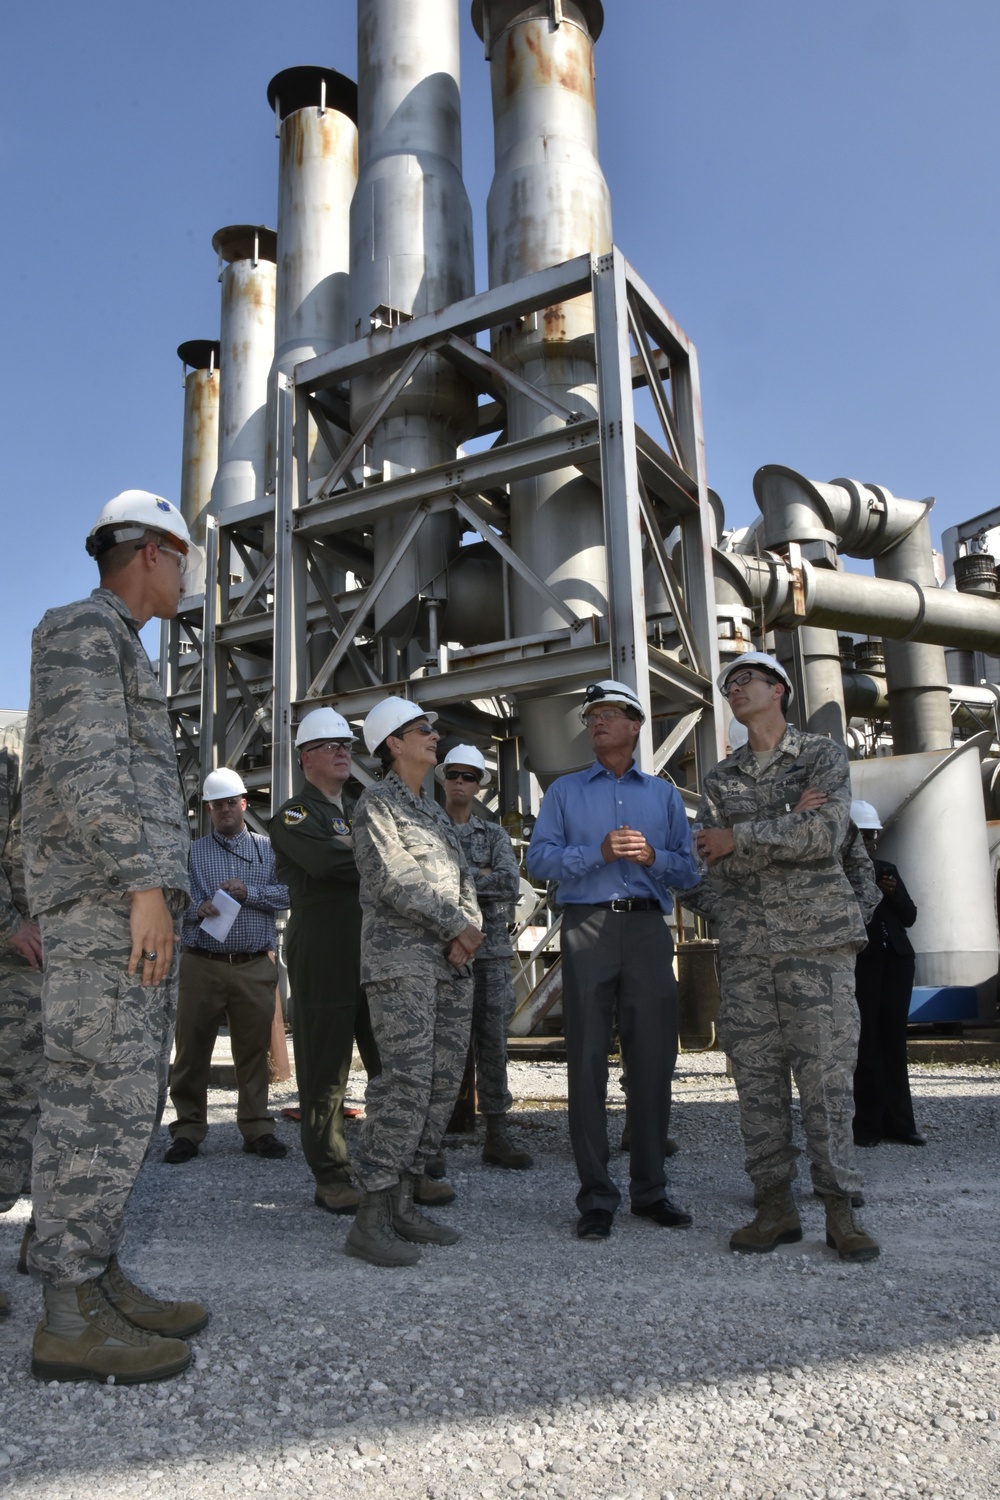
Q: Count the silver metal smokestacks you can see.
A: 5